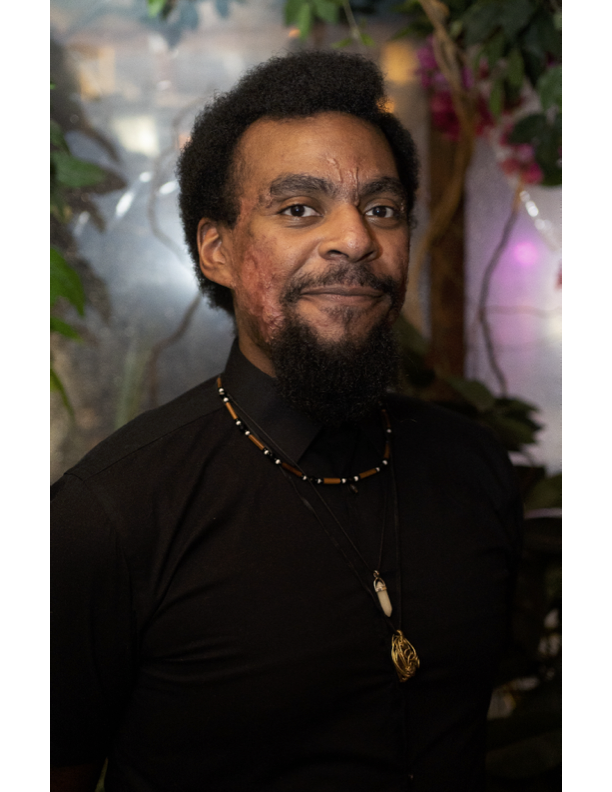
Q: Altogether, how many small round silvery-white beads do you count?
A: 13